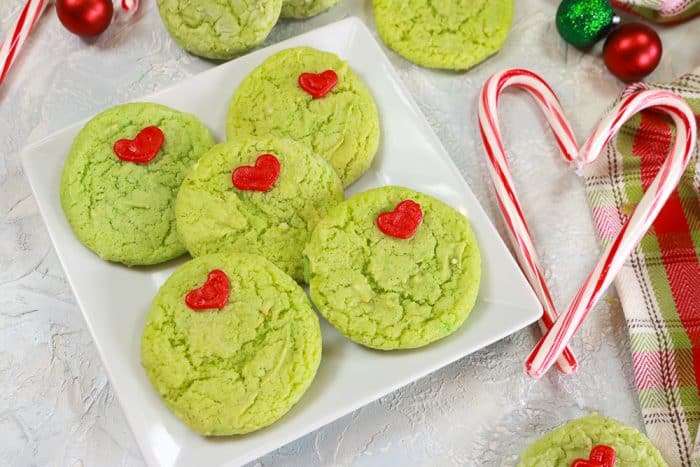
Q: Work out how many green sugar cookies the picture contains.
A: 9